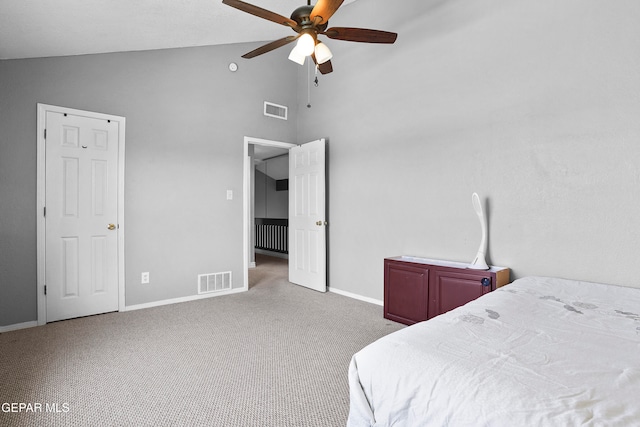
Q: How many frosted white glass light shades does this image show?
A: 3